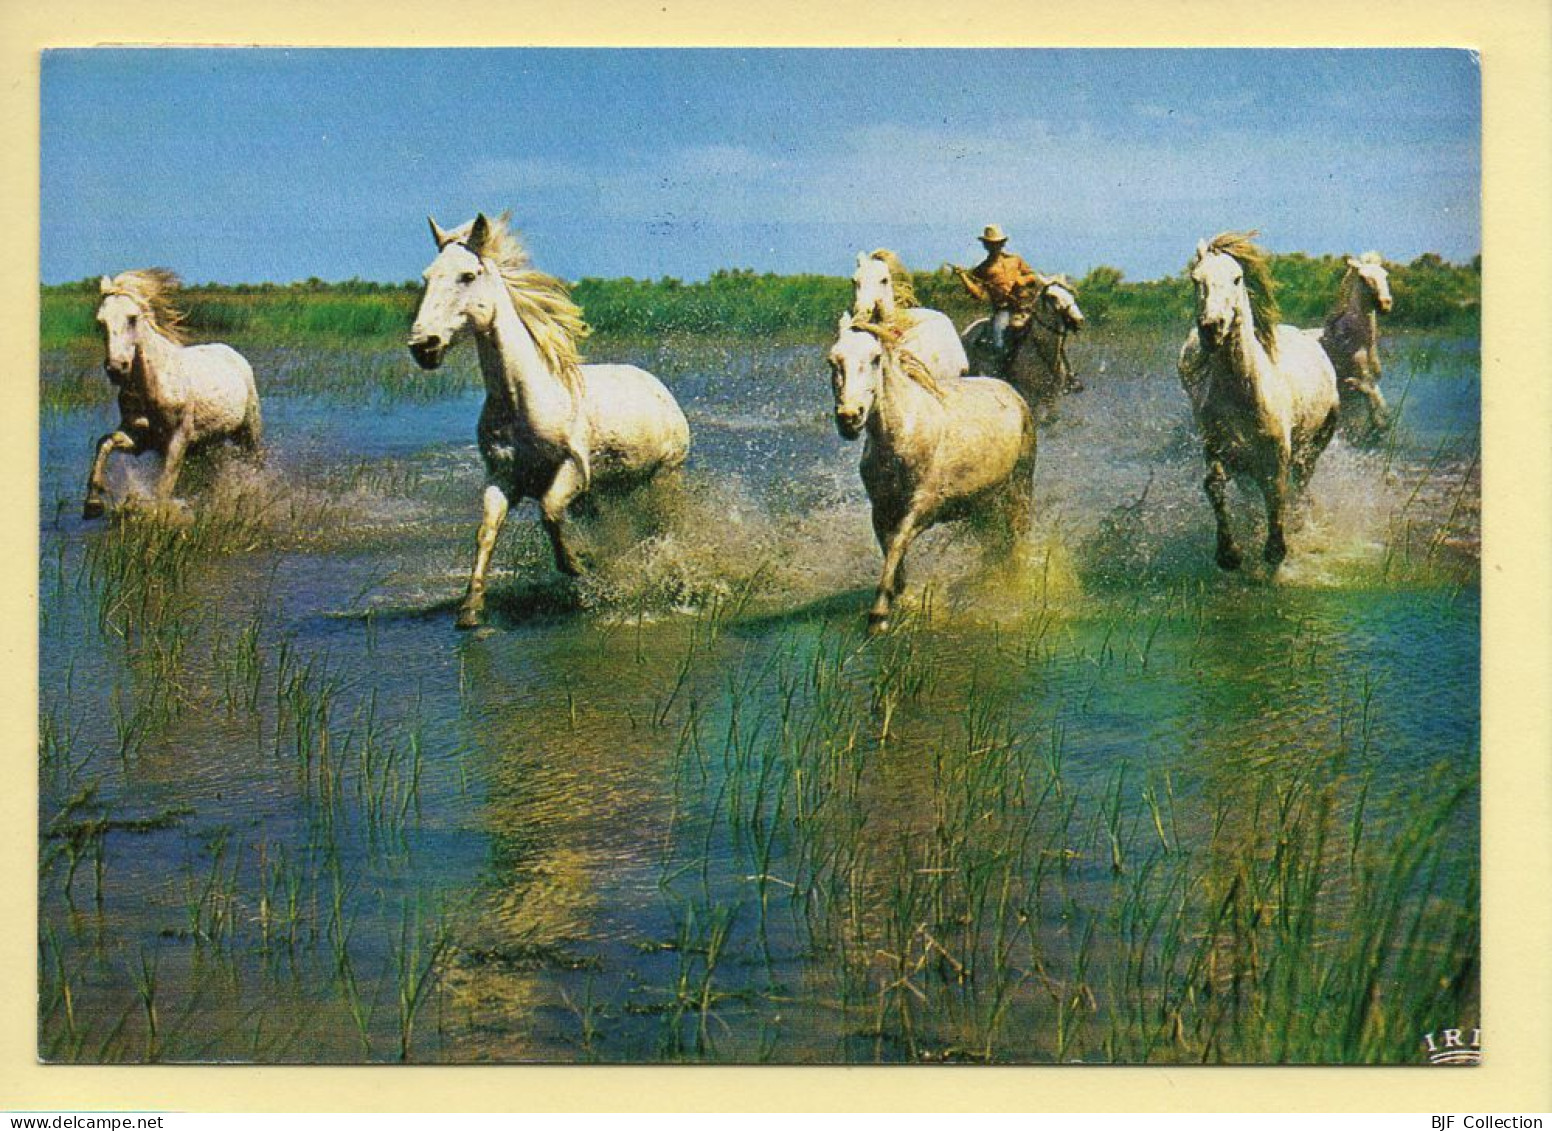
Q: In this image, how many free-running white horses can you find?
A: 6